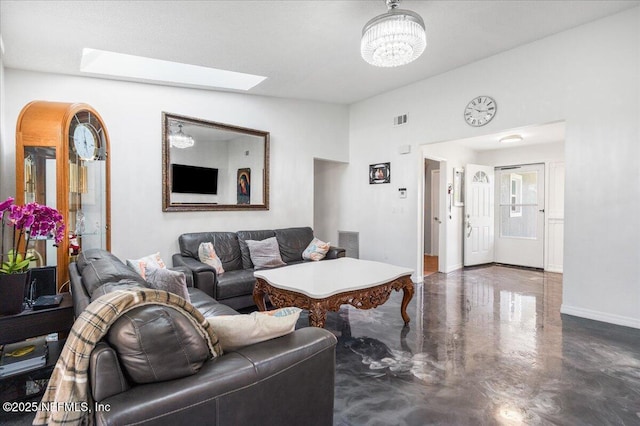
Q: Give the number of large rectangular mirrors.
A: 1